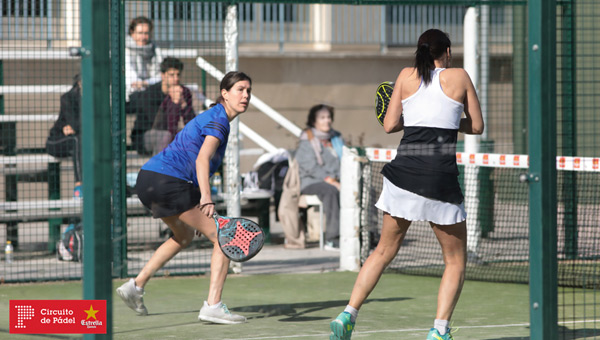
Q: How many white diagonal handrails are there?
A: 2